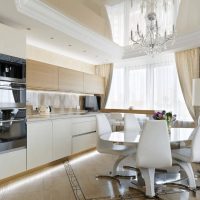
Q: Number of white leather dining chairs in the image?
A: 4